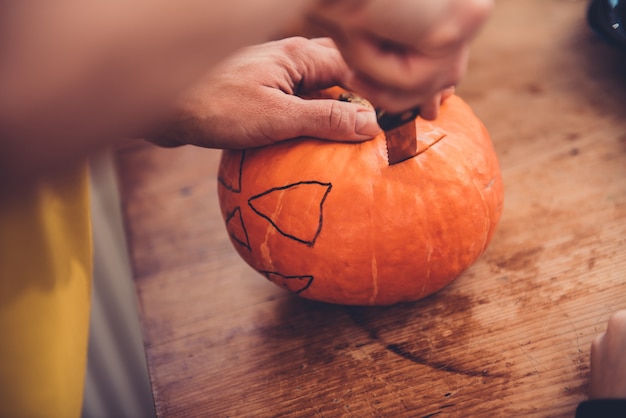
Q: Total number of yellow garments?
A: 1